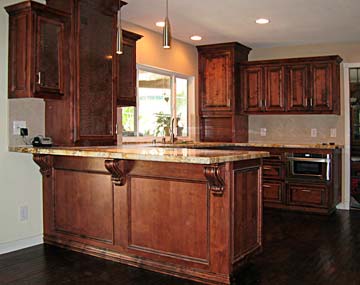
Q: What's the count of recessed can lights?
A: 3